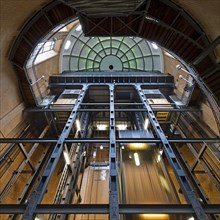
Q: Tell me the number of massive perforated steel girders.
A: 3